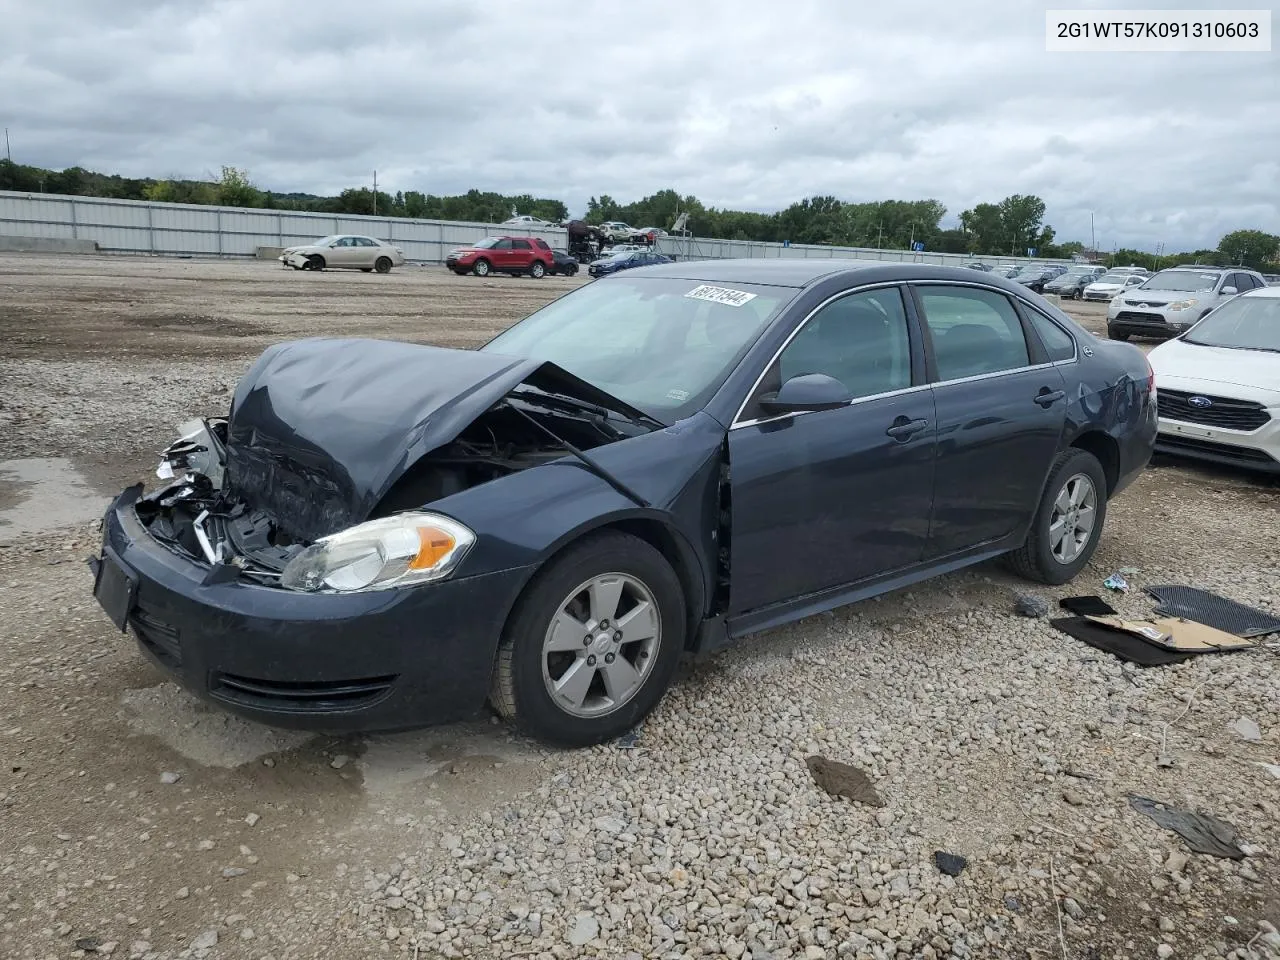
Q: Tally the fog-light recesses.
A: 1